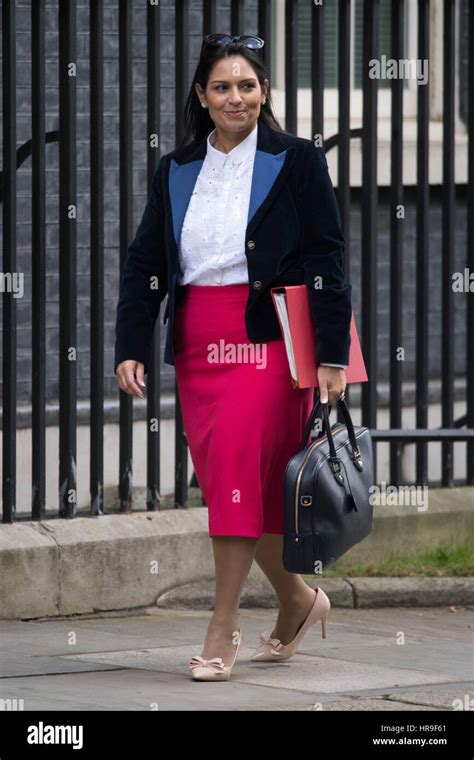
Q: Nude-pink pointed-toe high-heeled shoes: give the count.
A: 2